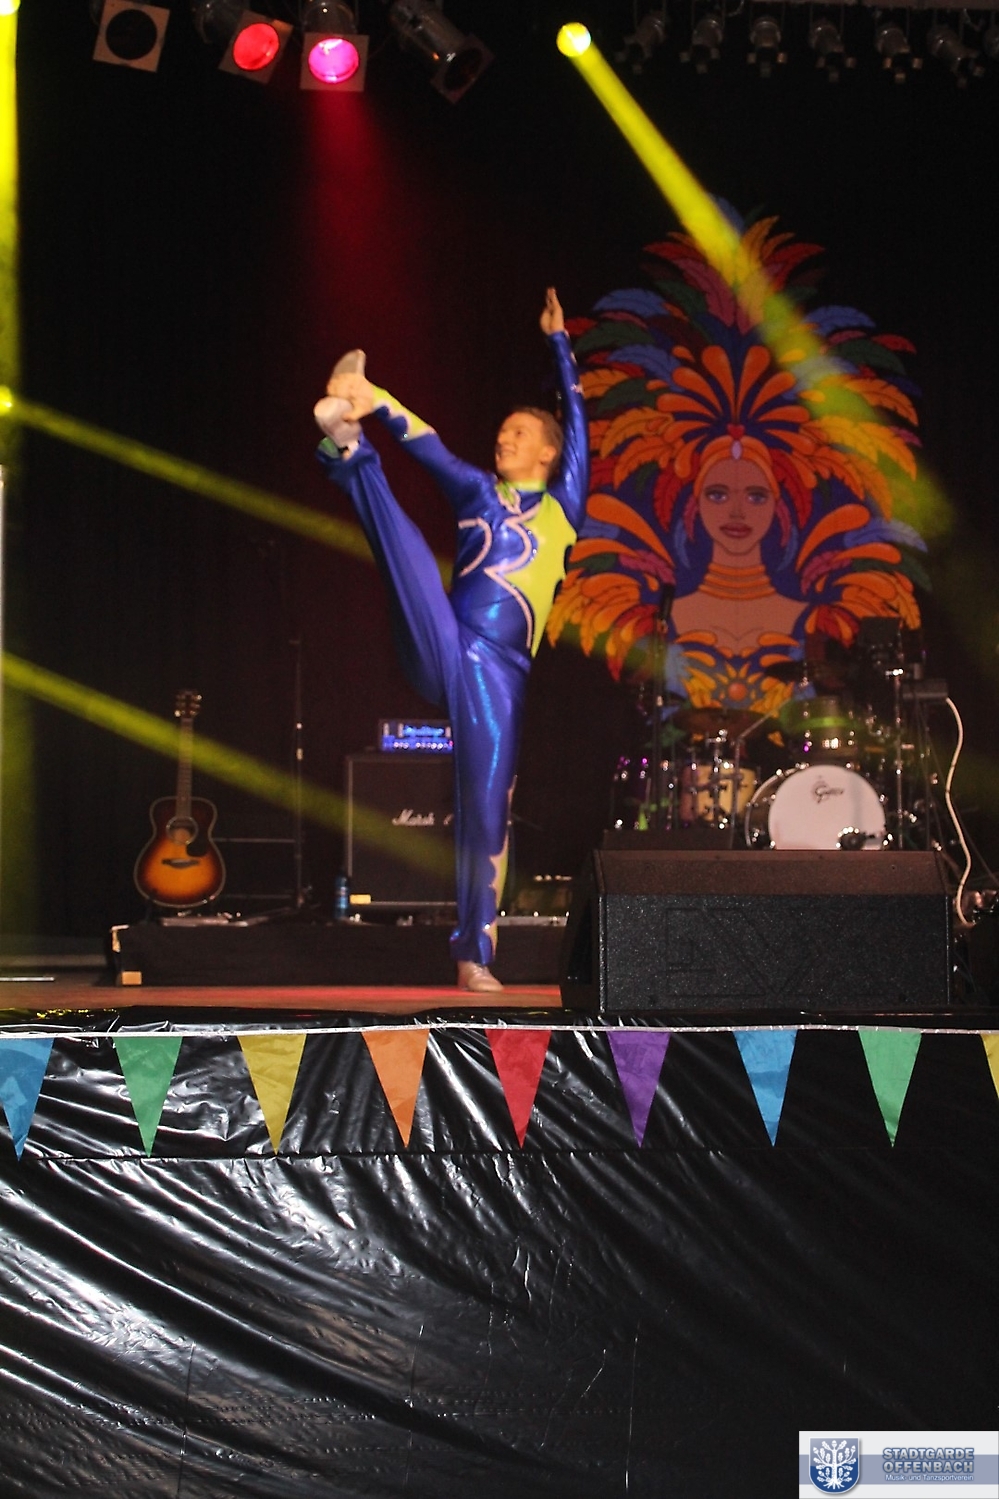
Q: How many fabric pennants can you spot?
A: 9